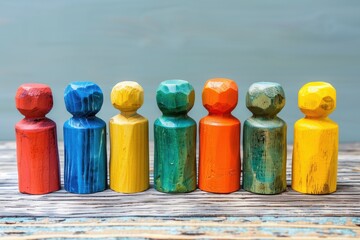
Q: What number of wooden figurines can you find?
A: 7